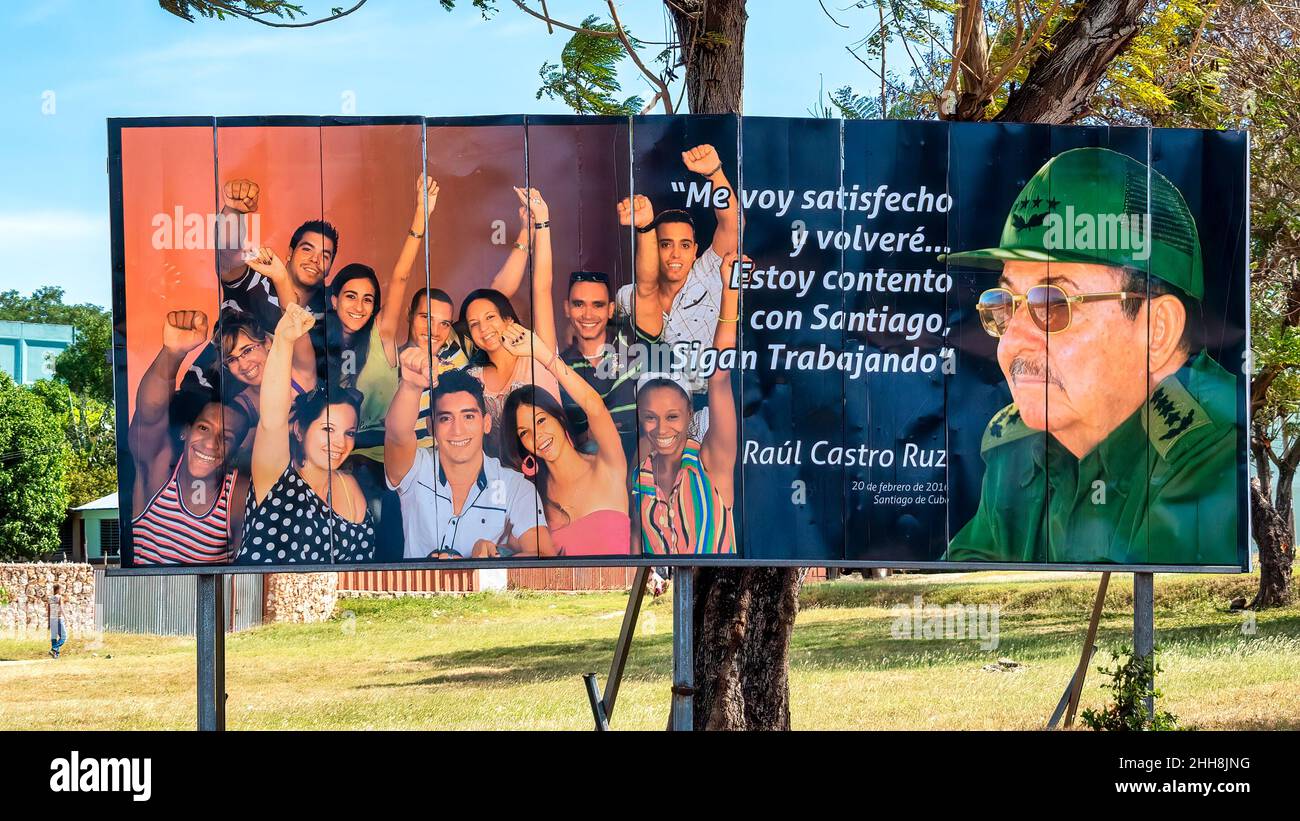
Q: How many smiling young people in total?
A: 12